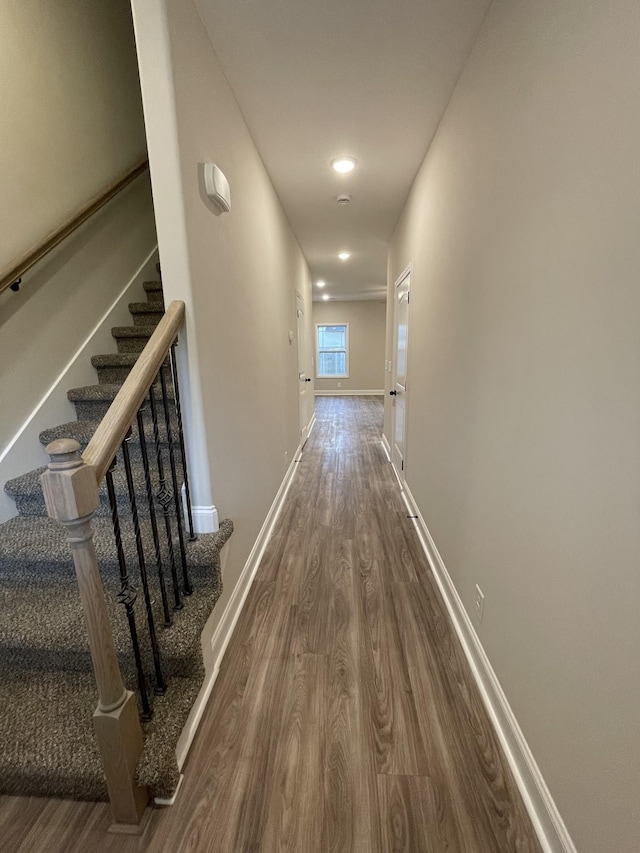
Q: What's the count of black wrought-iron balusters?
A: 6